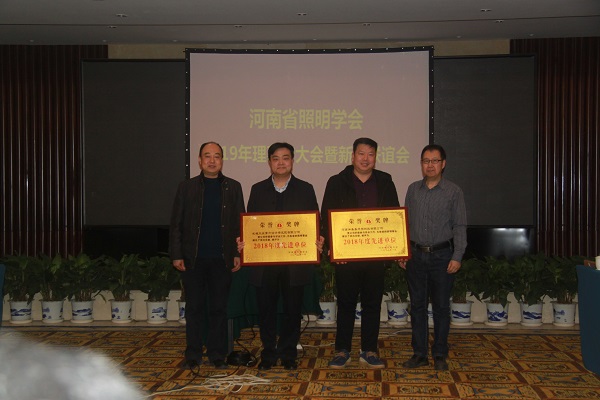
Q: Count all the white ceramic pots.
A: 14